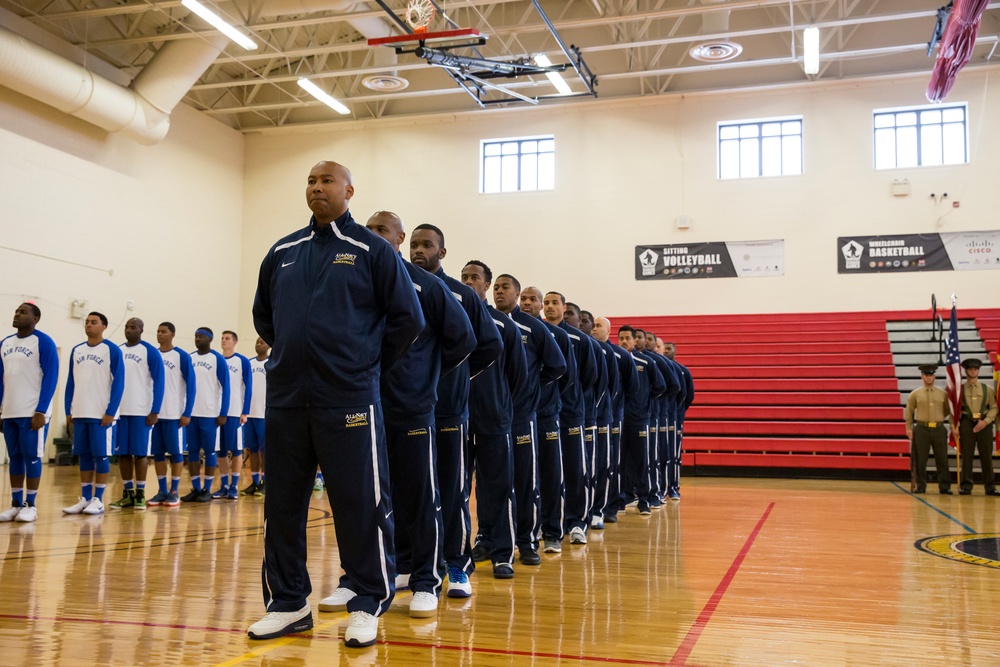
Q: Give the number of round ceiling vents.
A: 2